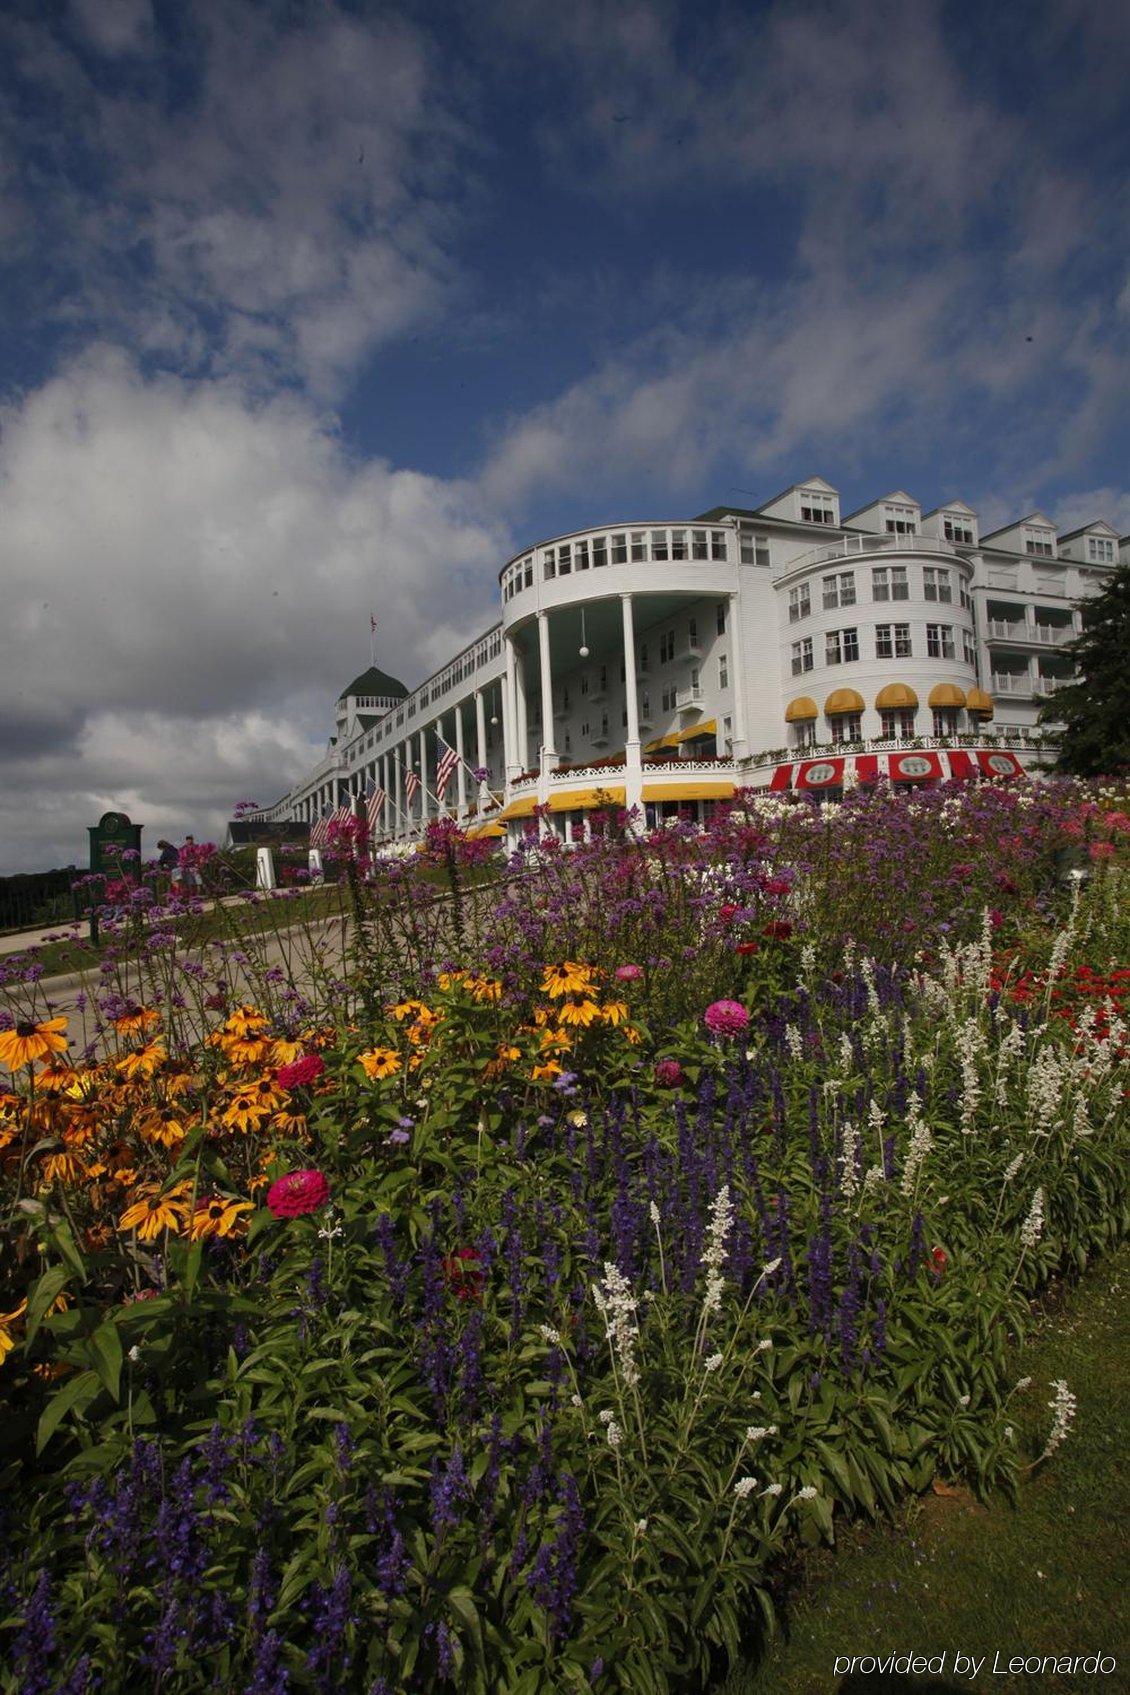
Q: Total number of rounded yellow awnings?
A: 5